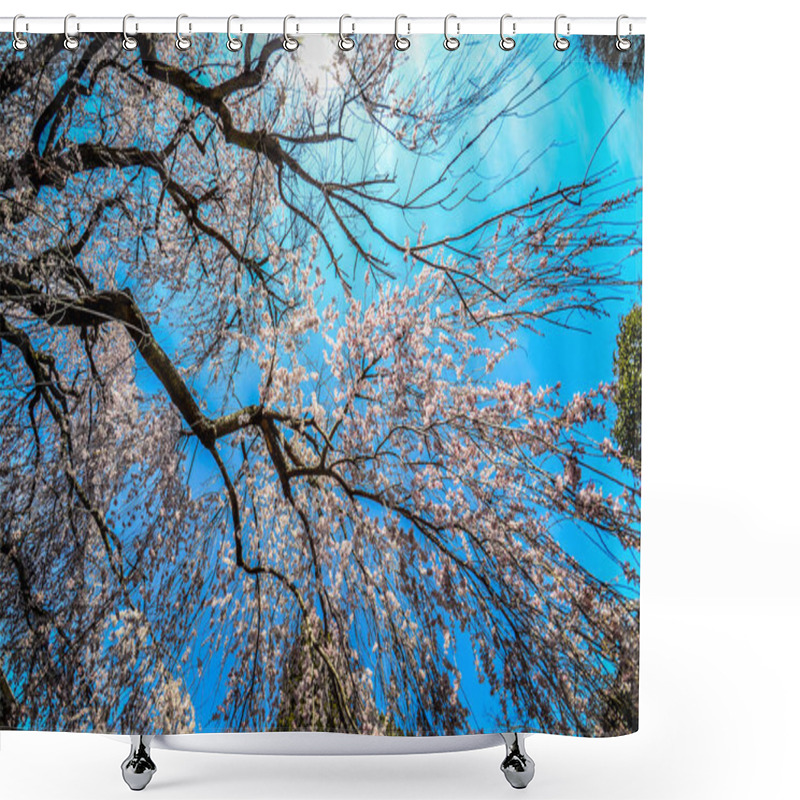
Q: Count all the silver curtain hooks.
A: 12